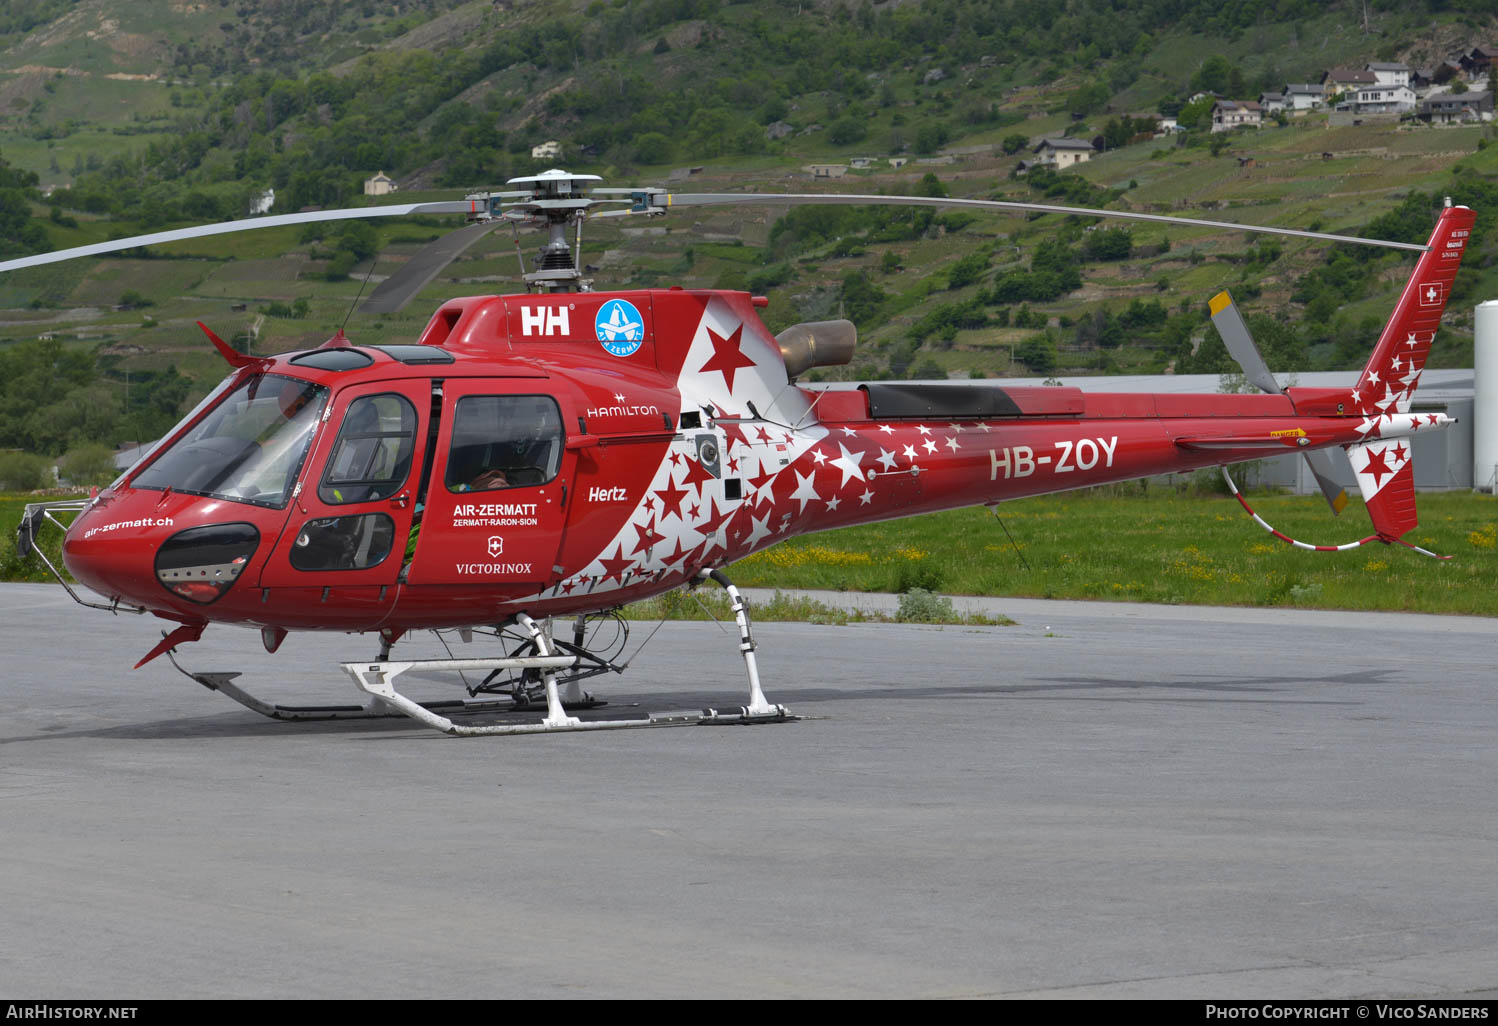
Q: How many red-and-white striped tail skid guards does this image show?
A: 1